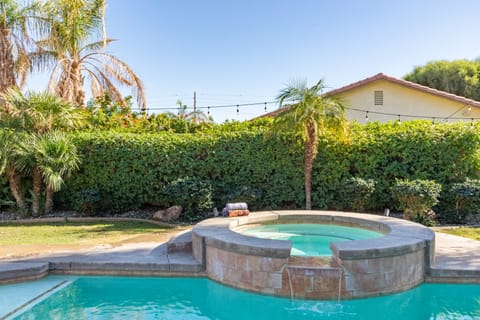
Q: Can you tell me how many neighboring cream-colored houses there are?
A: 1